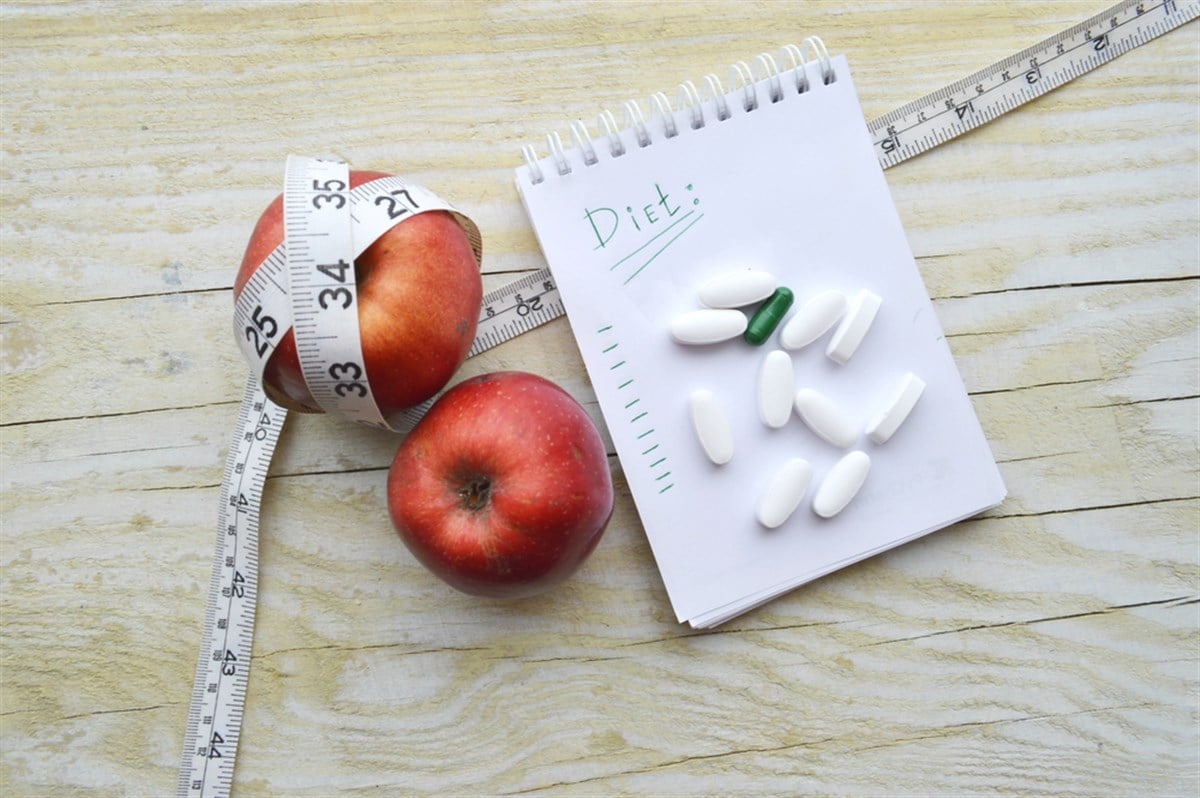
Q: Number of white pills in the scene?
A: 10